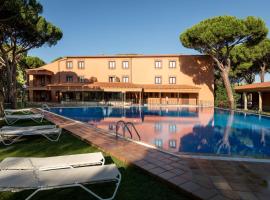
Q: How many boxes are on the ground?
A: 0